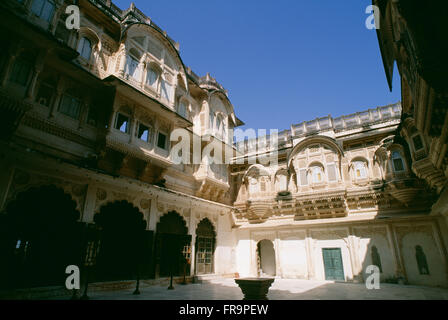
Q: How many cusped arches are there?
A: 4